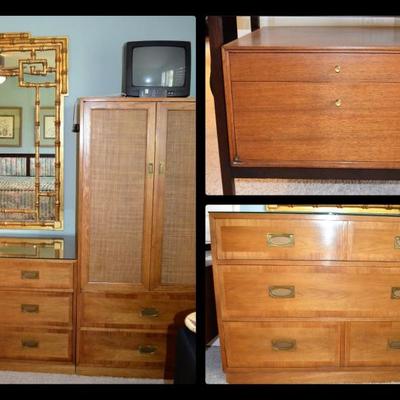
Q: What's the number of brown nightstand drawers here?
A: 2